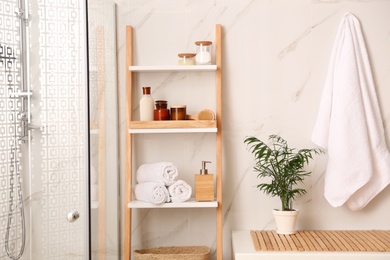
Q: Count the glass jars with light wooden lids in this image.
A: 2